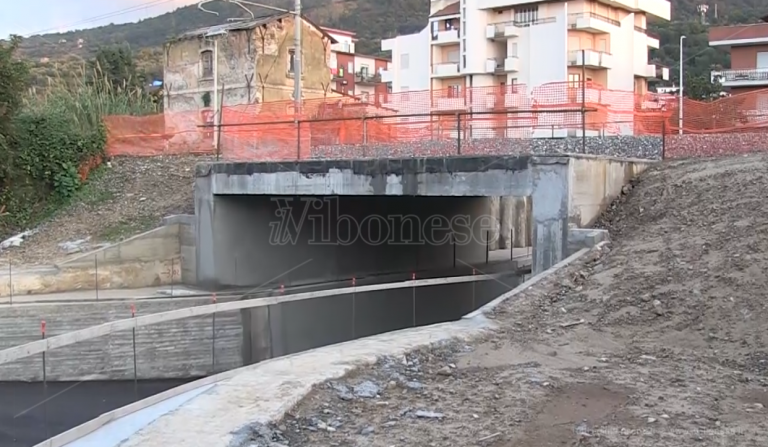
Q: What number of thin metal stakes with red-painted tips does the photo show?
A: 7